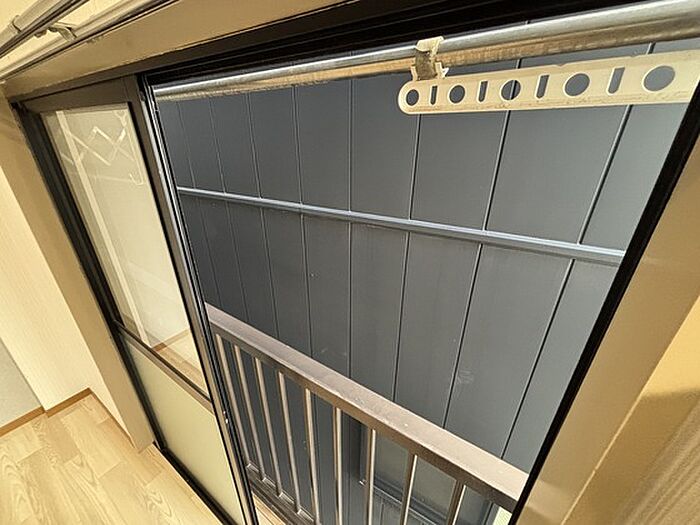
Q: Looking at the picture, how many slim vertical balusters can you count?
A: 9